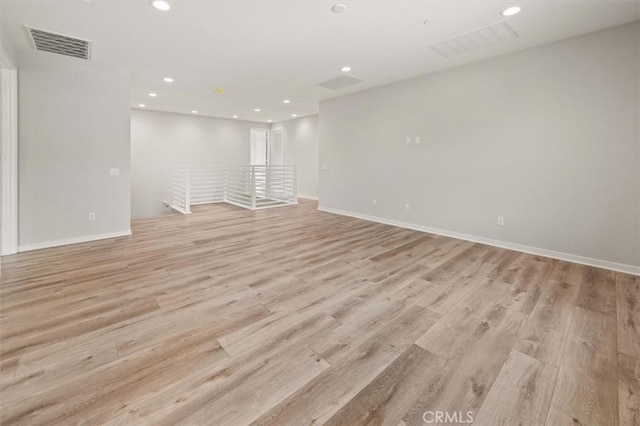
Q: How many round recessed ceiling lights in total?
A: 12